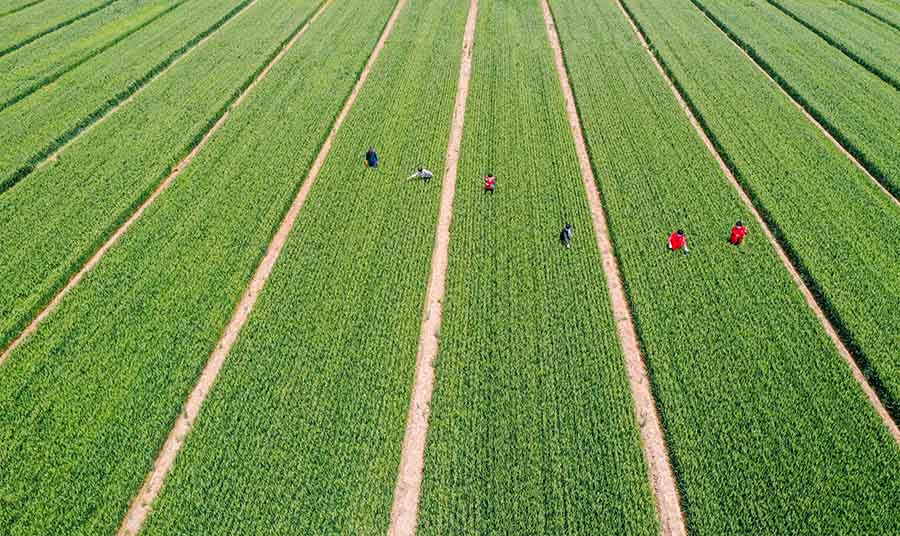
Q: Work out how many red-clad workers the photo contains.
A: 3